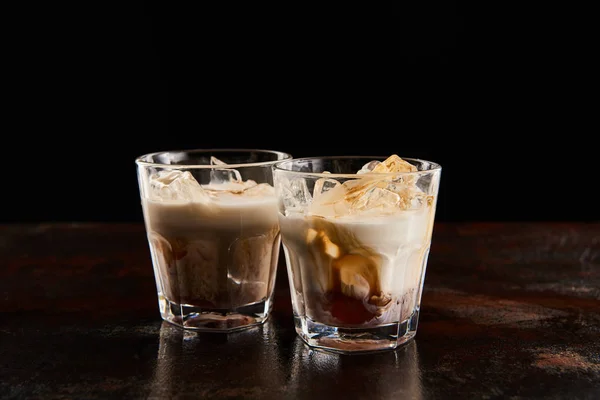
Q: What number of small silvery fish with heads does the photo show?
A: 0